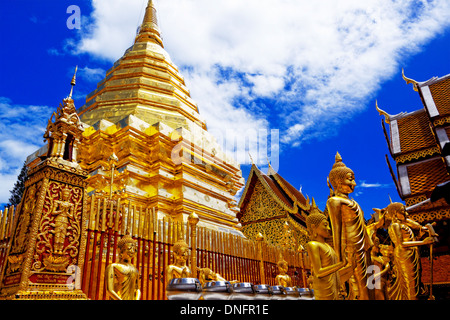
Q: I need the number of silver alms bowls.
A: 7